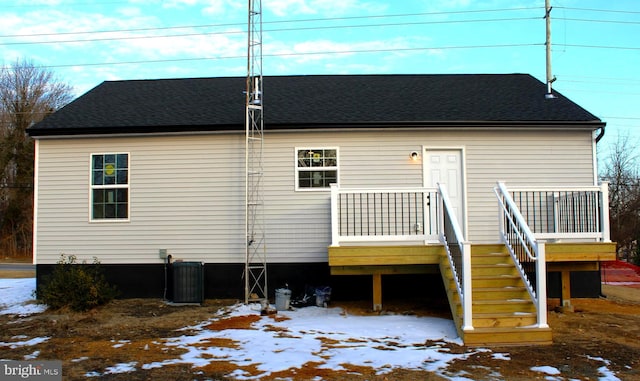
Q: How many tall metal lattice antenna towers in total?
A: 1